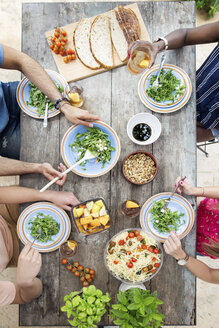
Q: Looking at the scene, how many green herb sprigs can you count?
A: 2